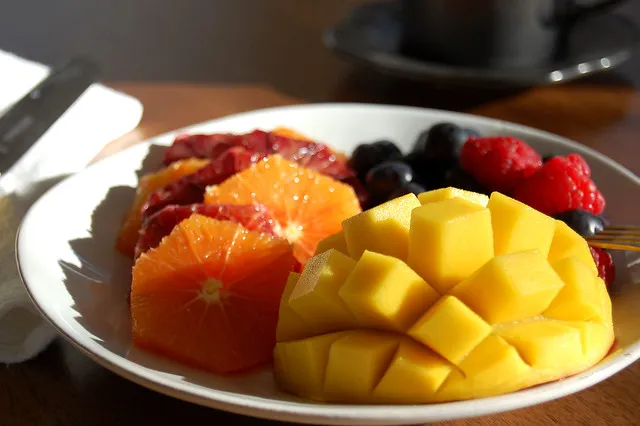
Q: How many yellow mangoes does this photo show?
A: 1